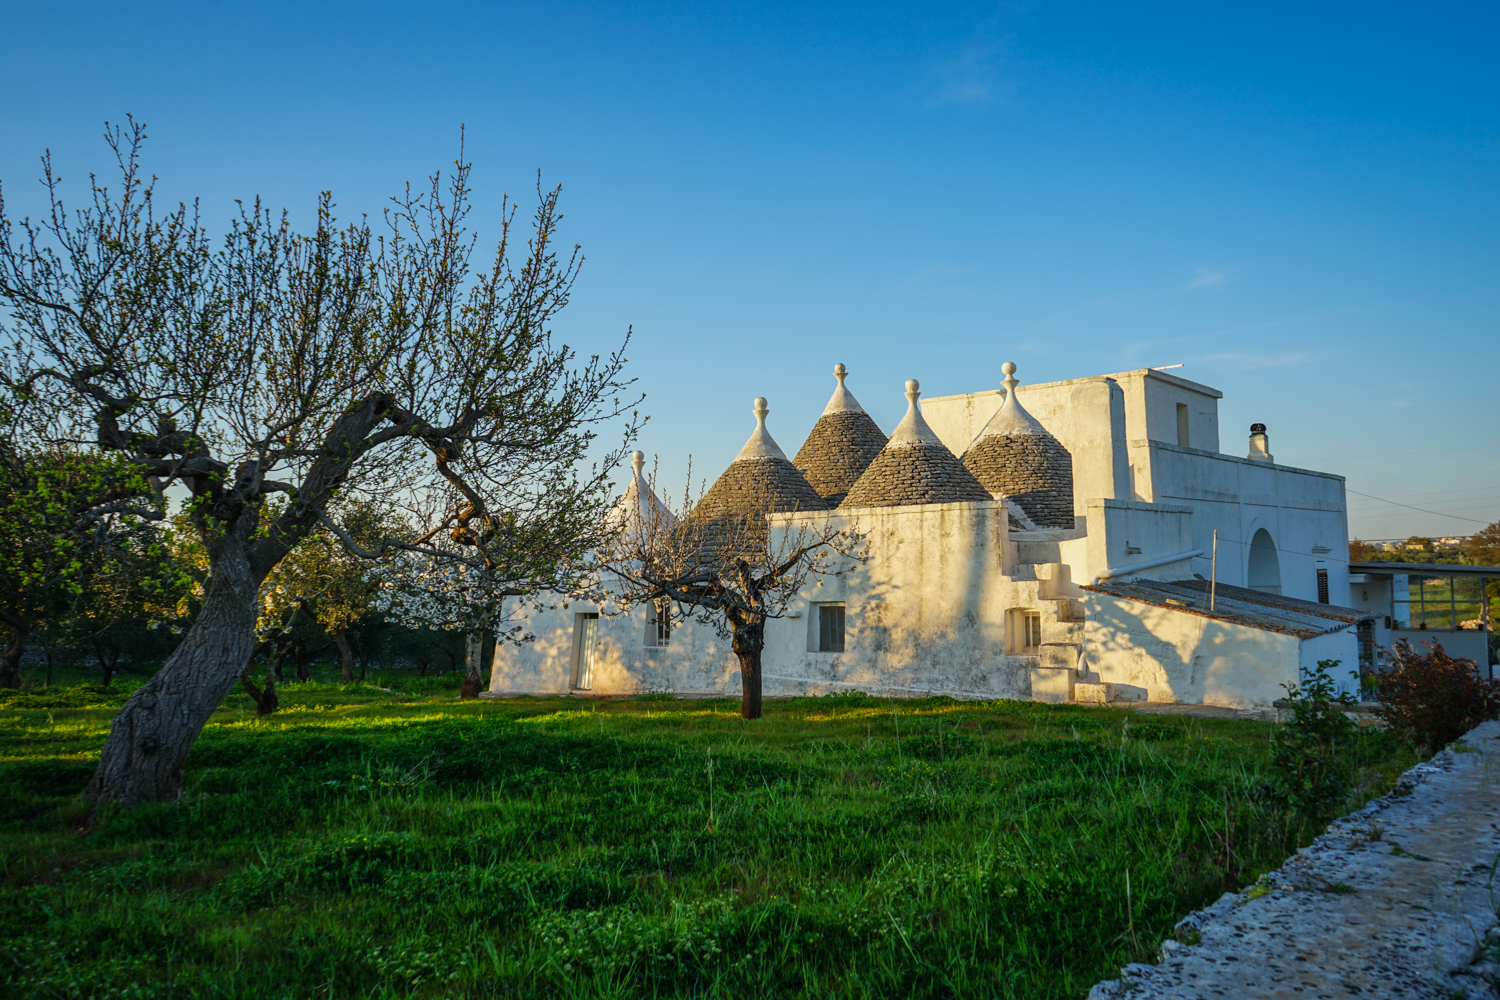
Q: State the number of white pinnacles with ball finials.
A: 5